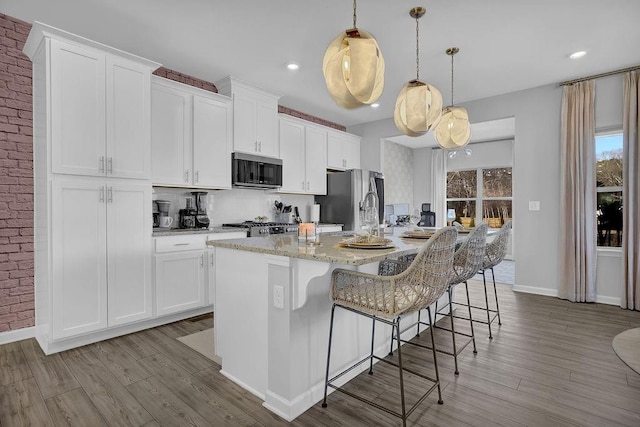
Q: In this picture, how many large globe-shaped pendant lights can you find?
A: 3